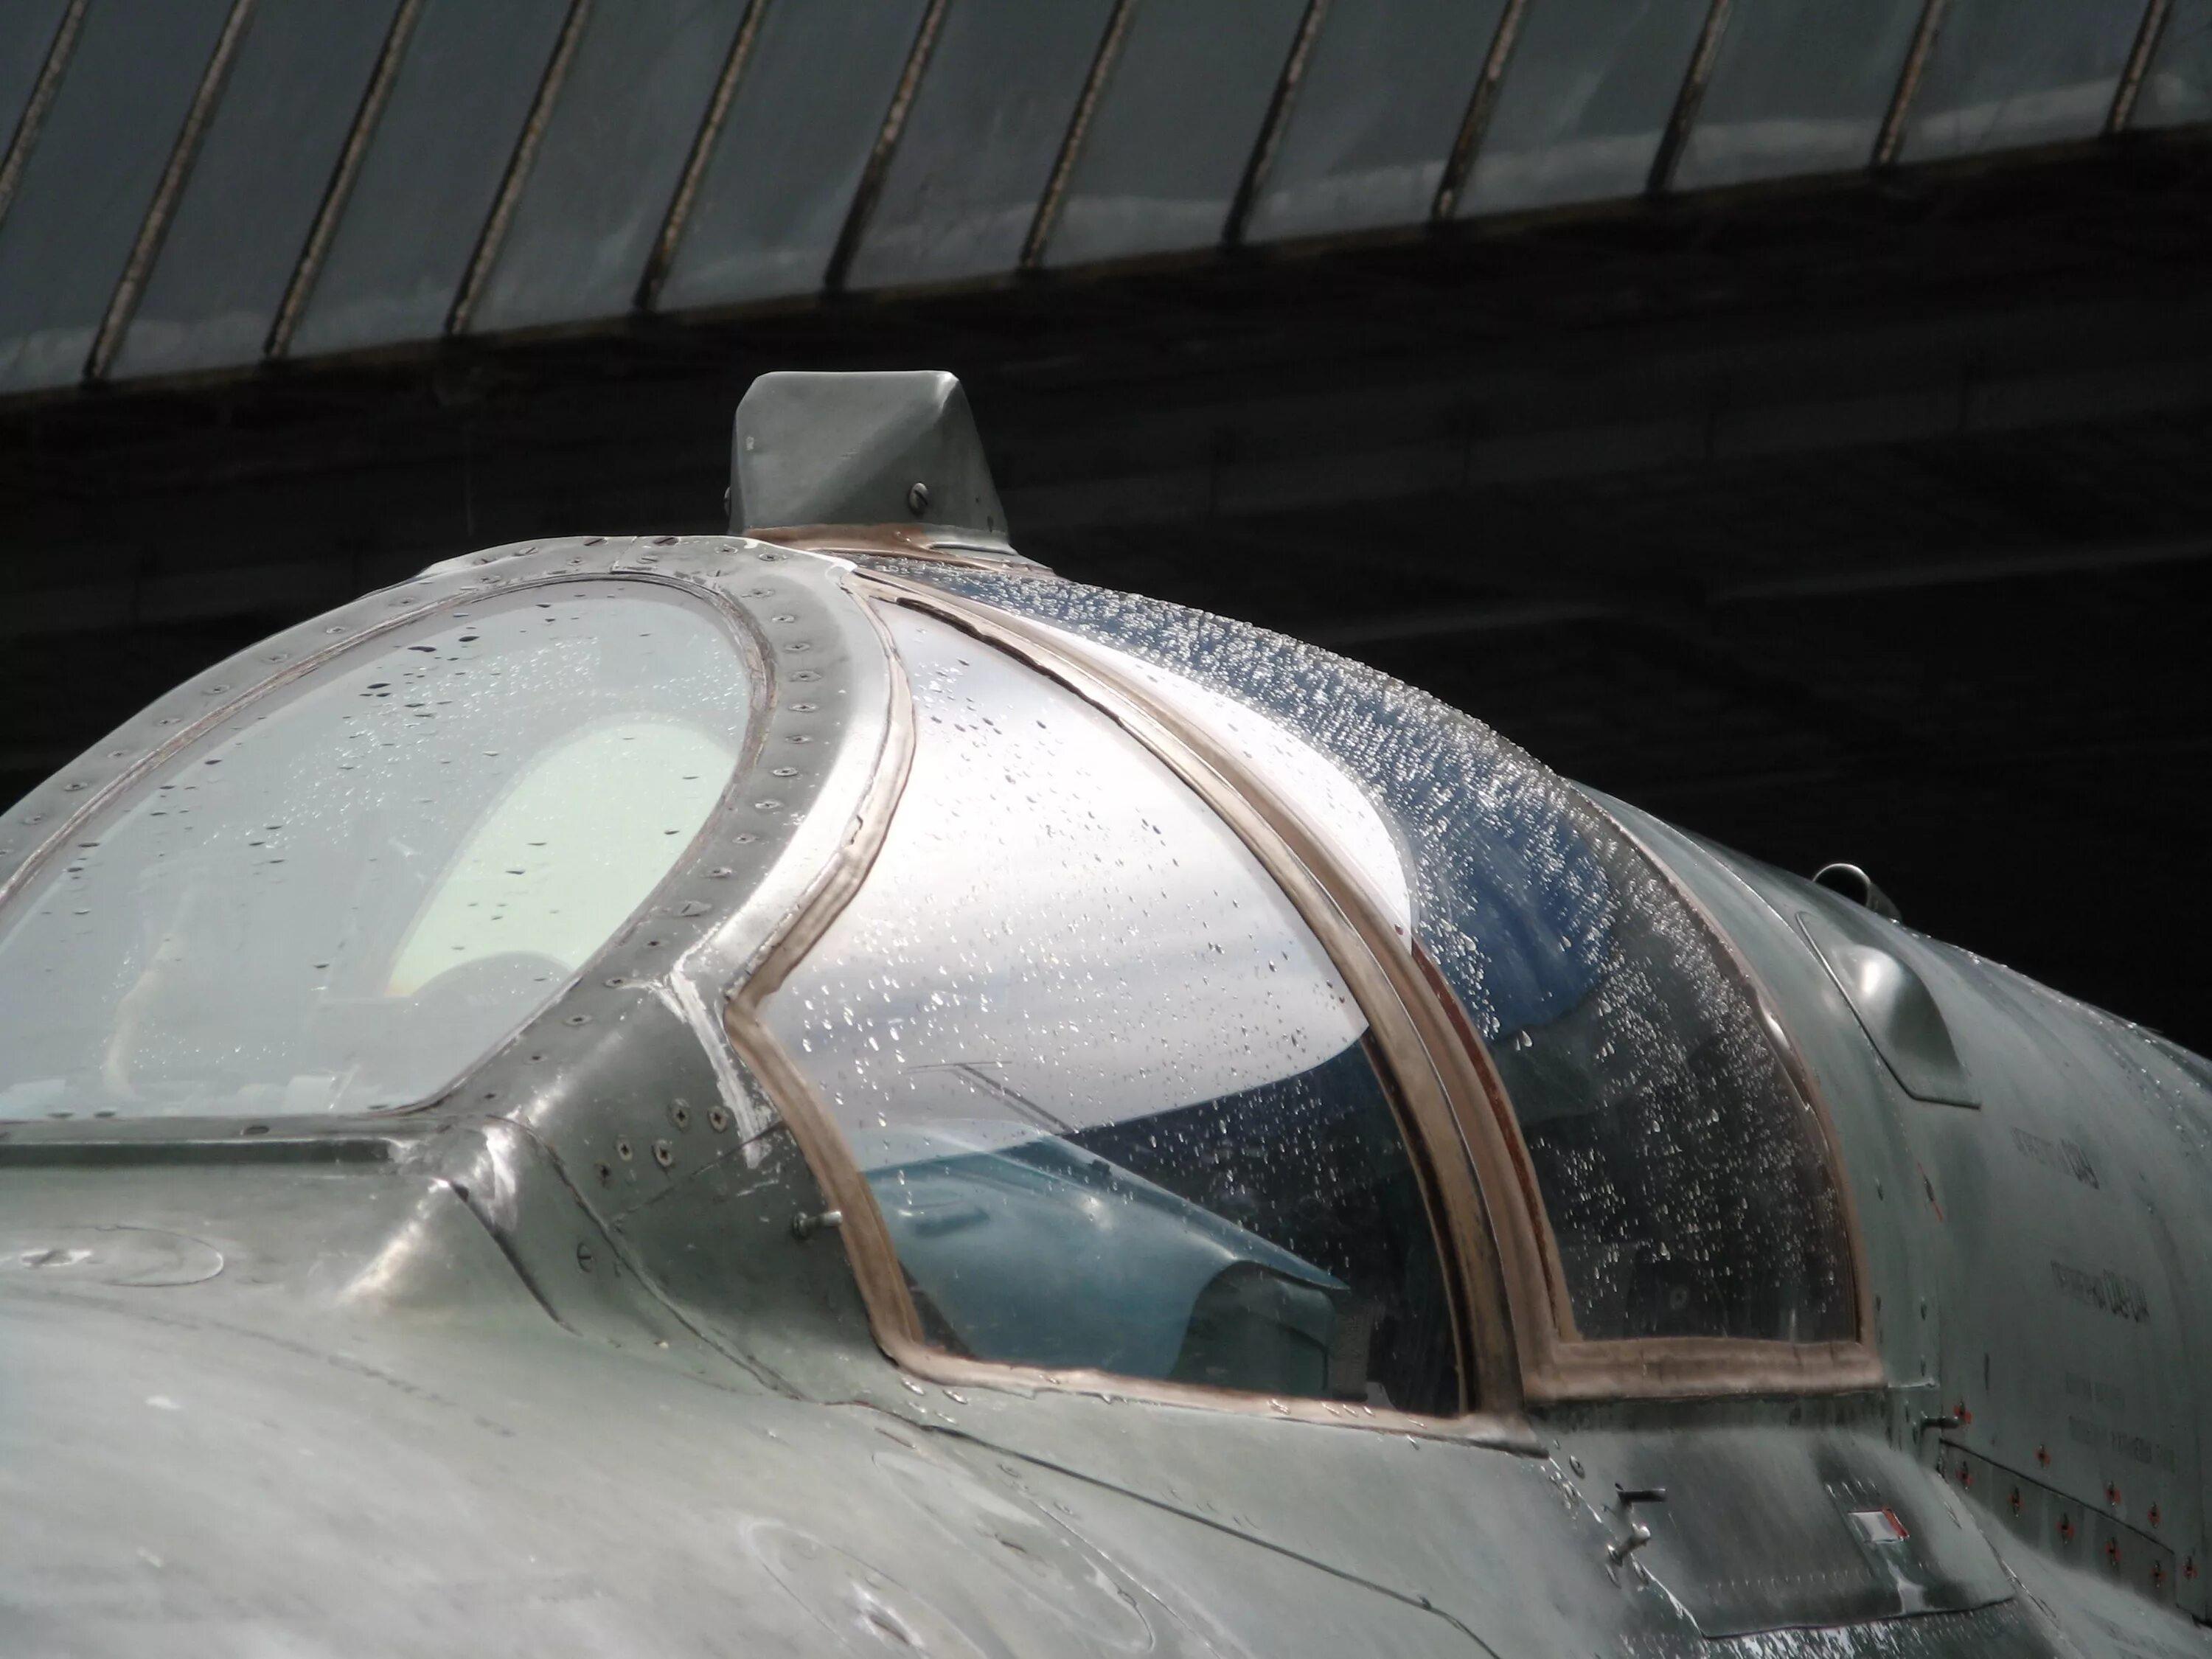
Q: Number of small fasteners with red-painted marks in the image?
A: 10